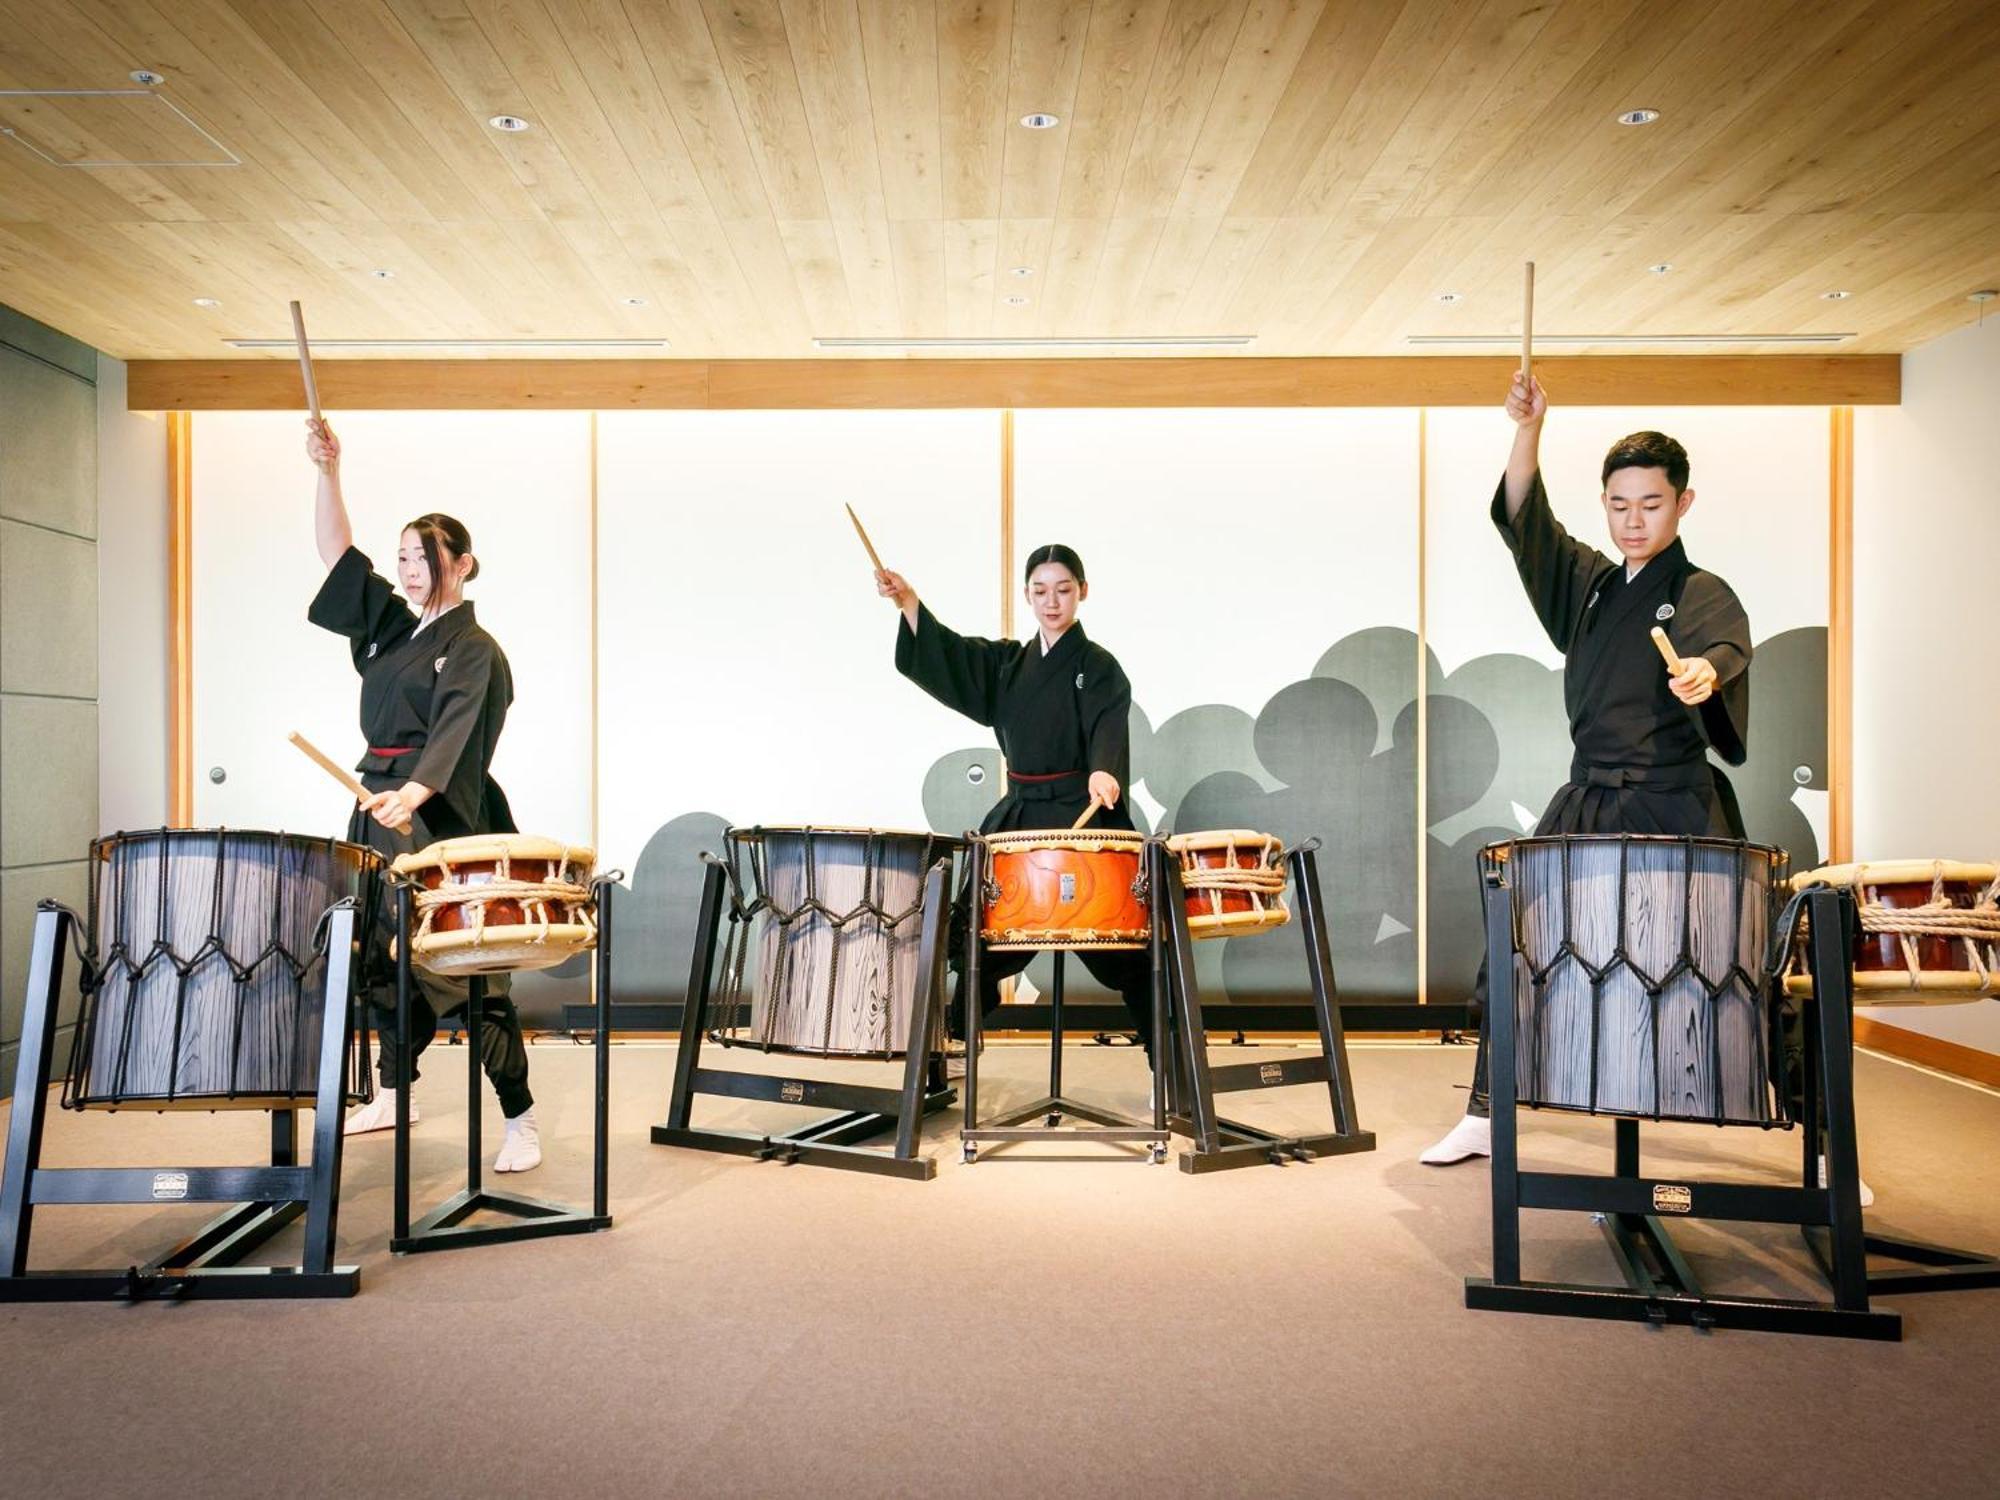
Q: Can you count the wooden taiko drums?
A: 7